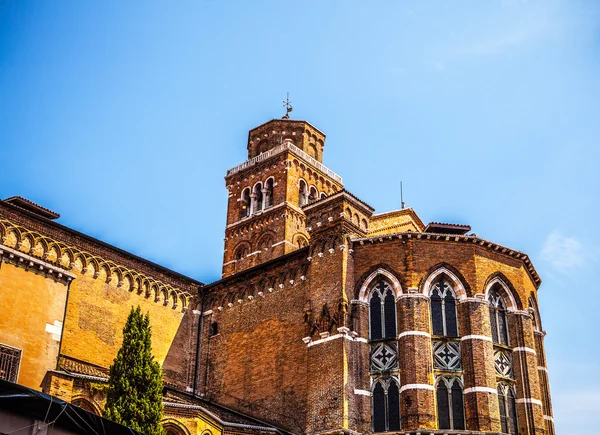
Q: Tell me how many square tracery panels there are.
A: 3